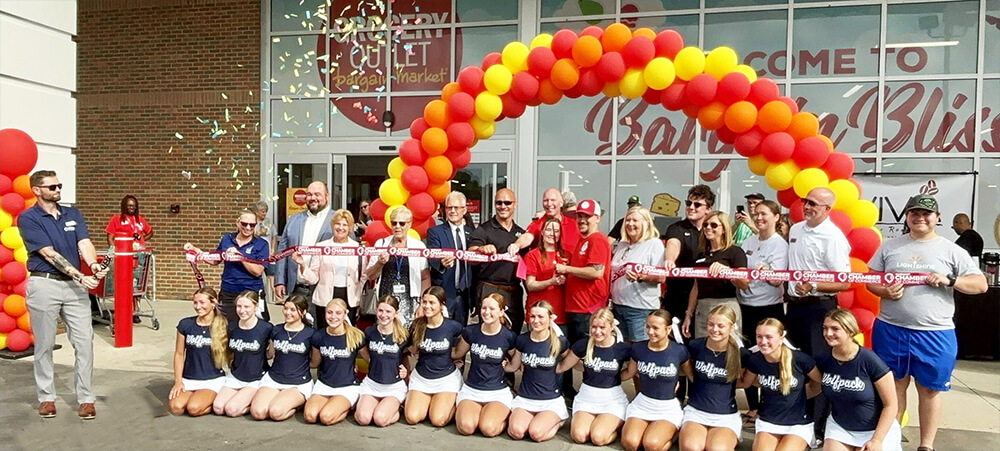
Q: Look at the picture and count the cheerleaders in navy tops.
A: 13